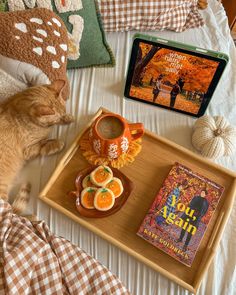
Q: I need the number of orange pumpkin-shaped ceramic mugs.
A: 1